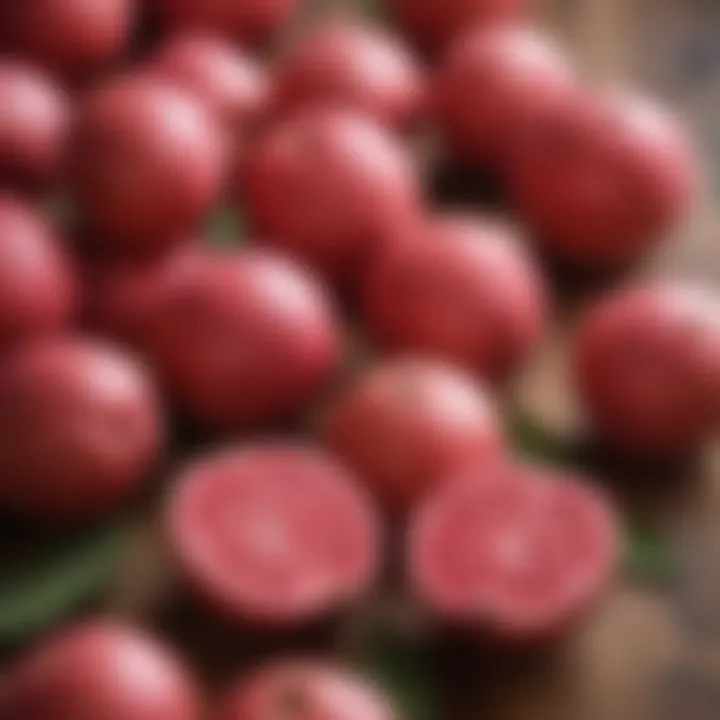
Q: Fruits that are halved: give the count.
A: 2